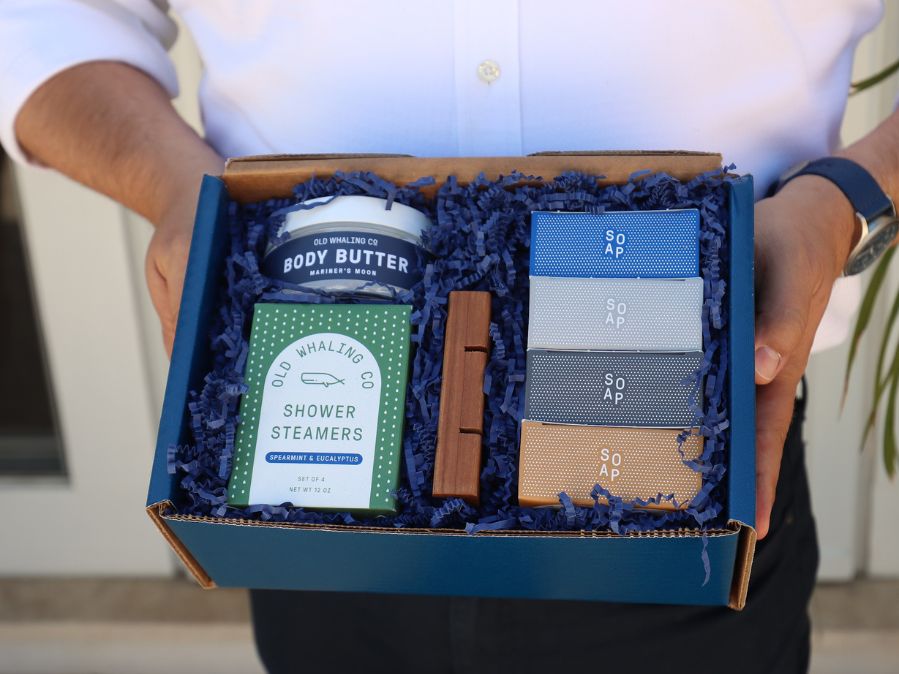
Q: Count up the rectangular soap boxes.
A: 4